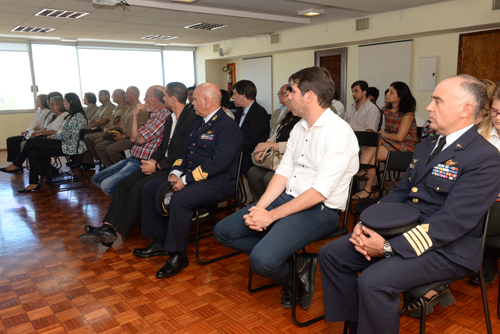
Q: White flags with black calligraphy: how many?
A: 0